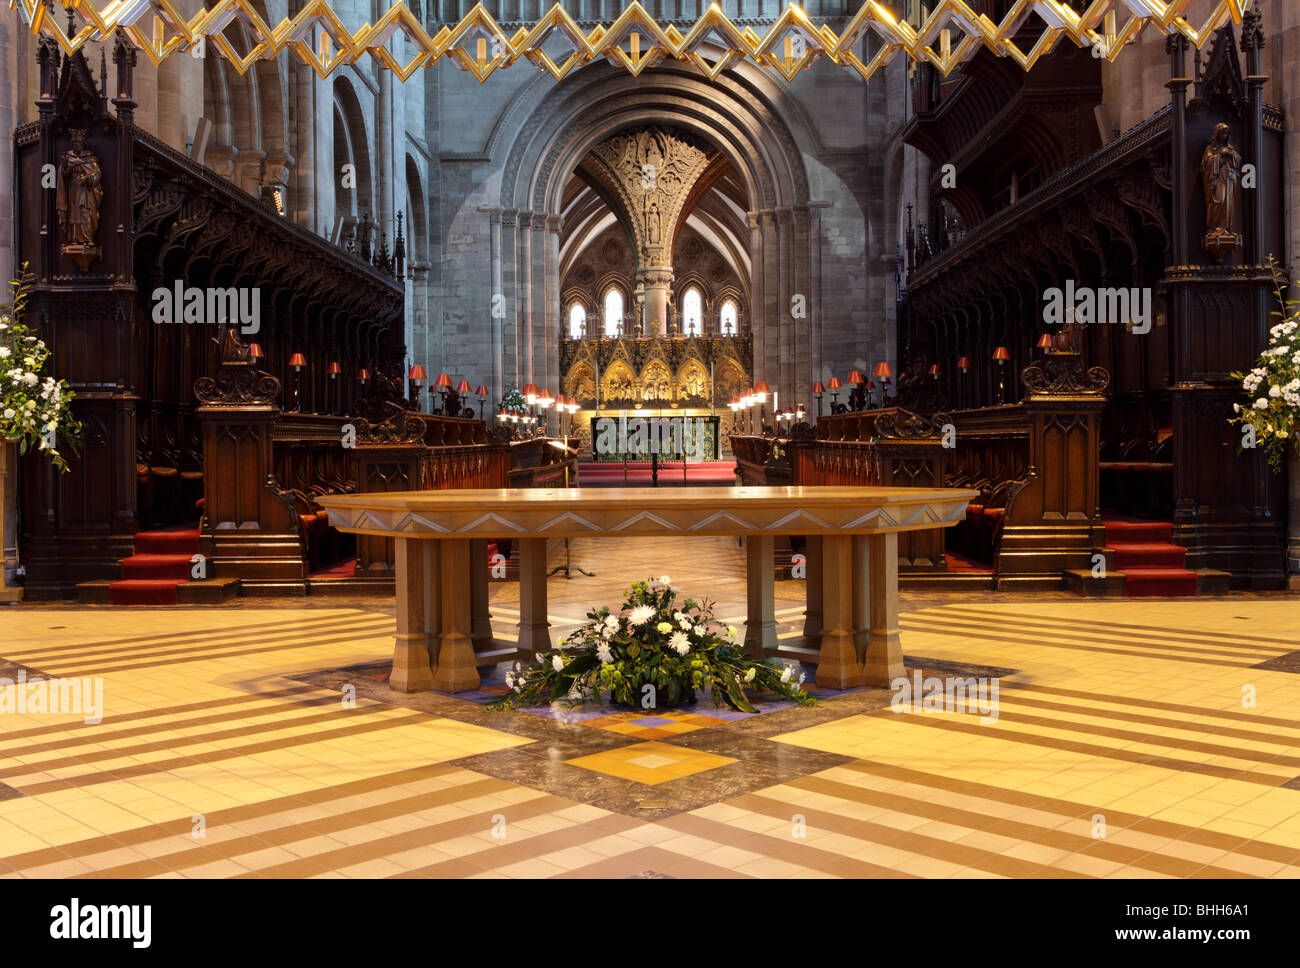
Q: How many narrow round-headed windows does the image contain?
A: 4